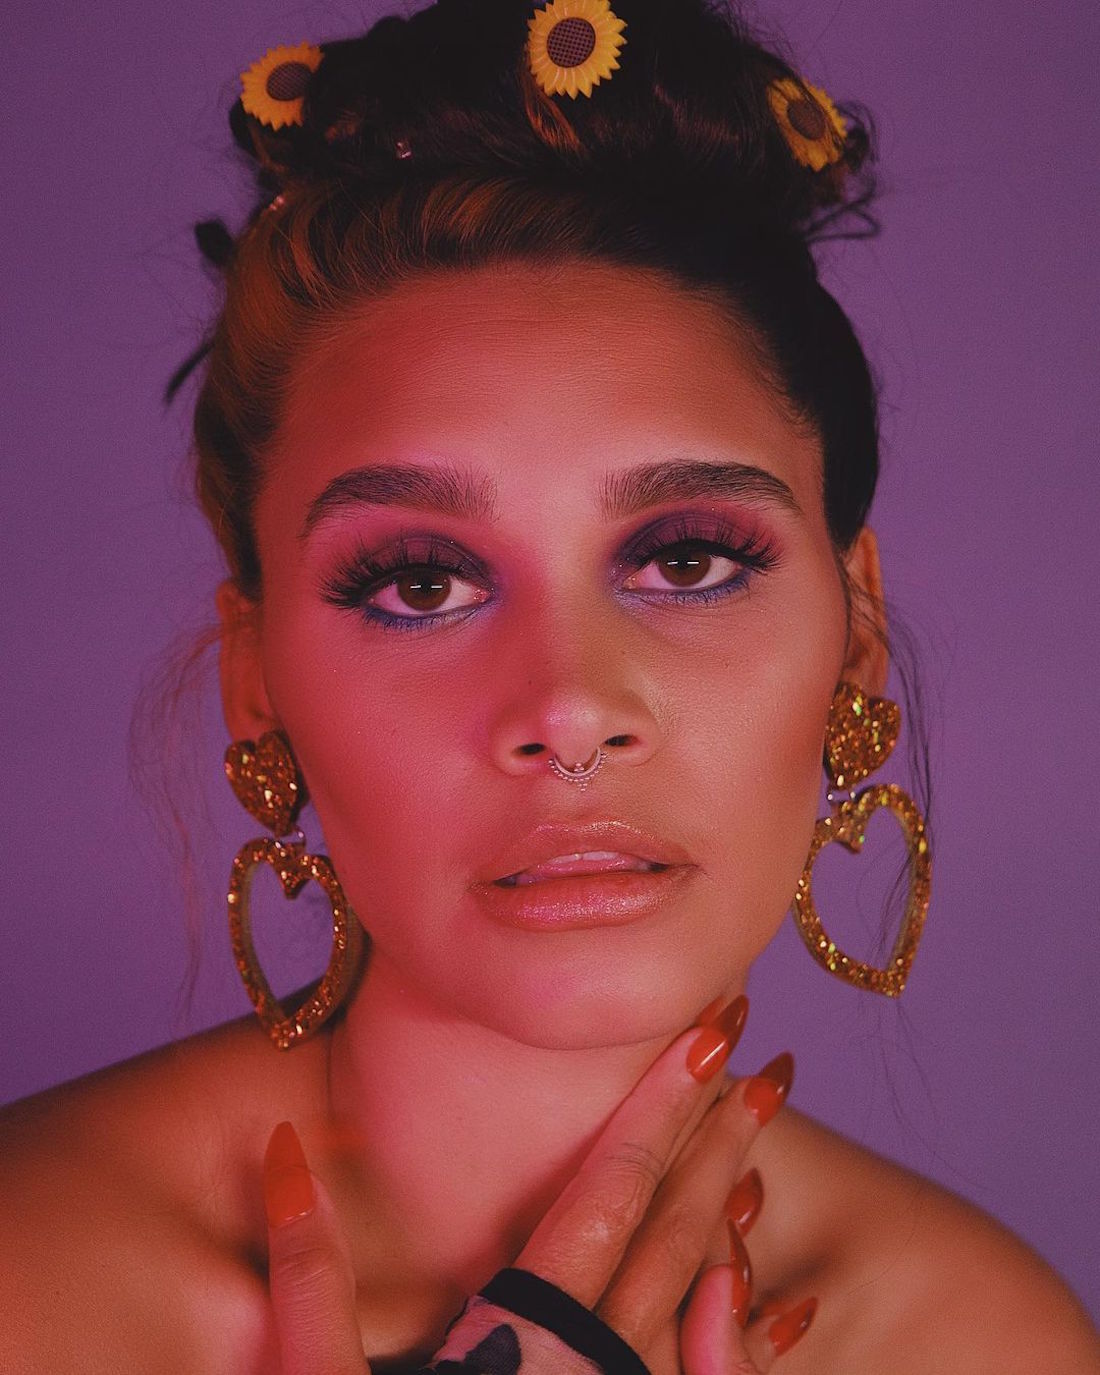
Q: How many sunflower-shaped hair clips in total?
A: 3